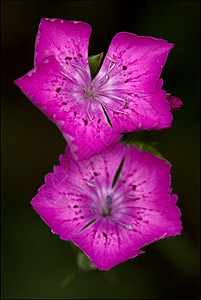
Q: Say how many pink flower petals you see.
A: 10